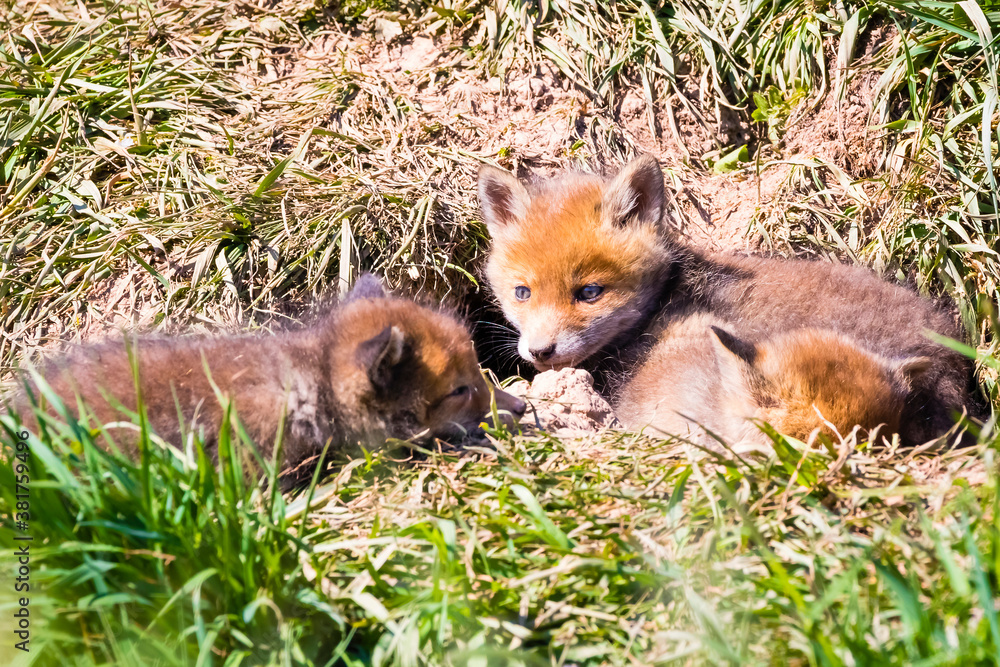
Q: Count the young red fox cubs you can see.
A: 3